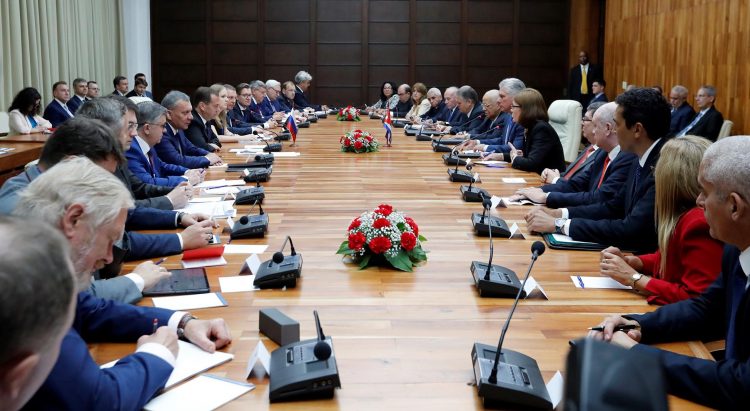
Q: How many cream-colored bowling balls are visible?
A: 0